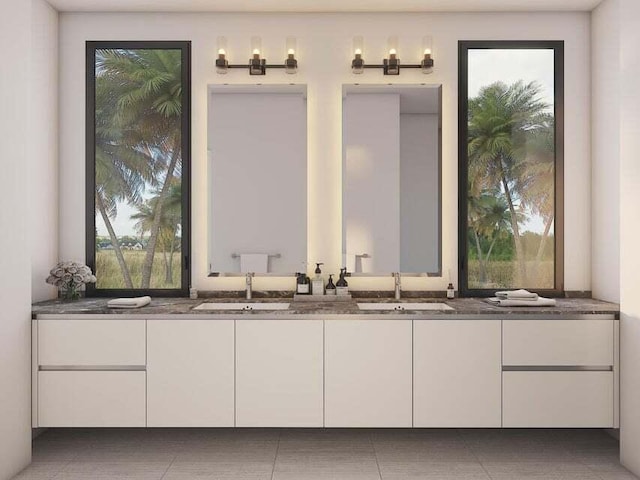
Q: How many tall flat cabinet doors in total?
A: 4